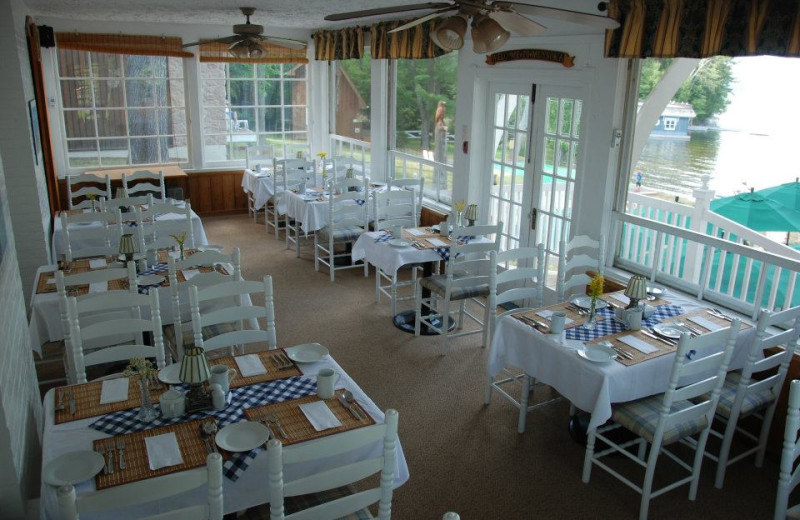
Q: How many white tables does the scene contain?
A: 7